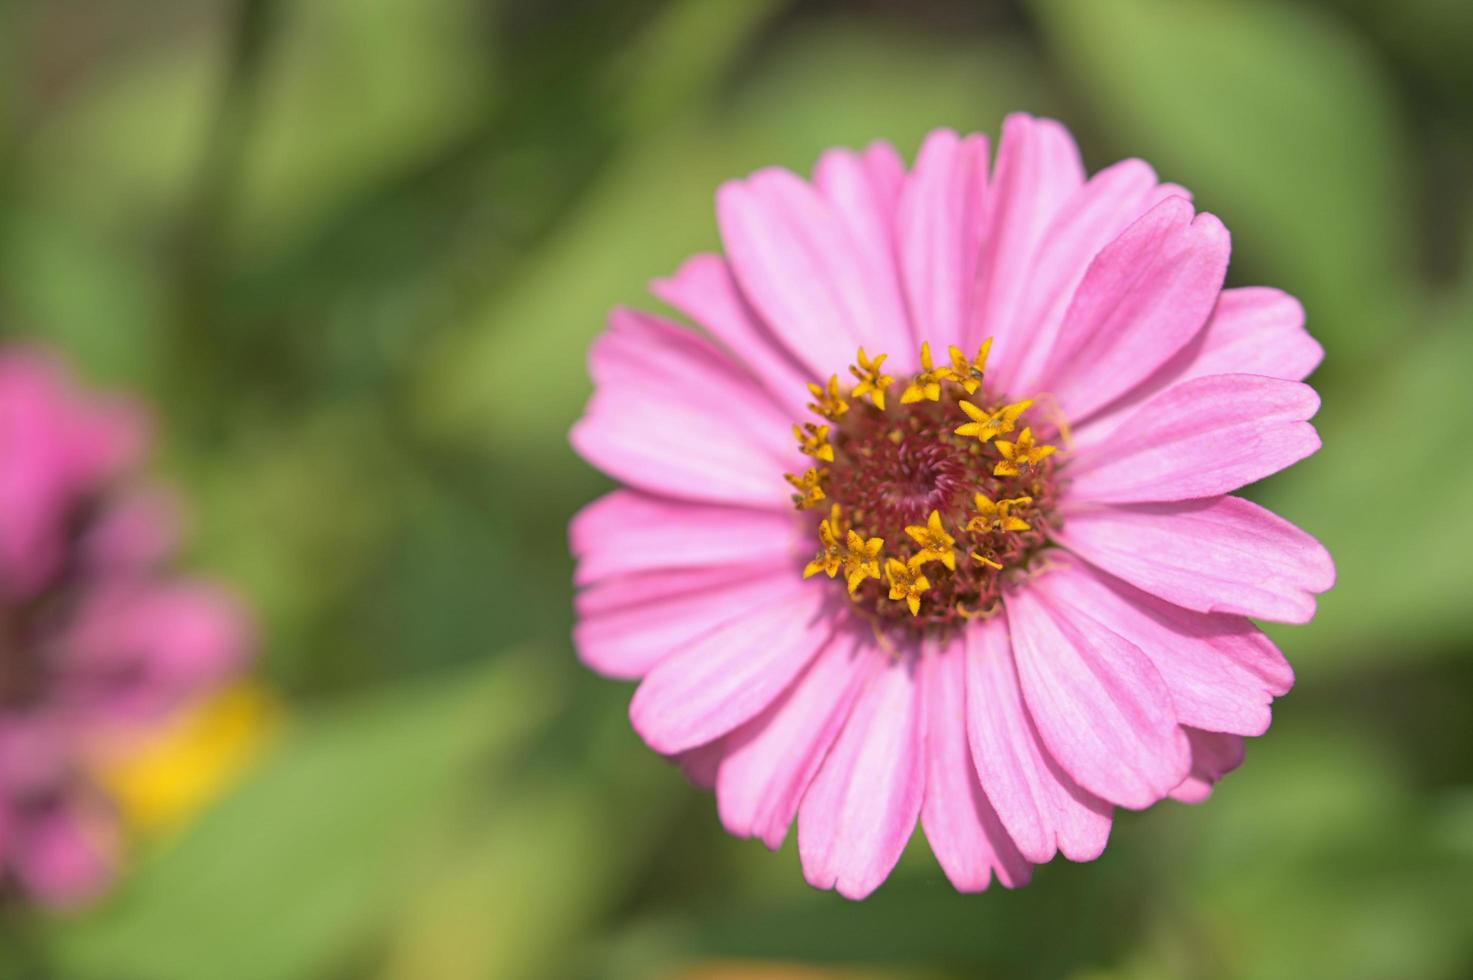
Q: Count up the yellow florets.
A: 13